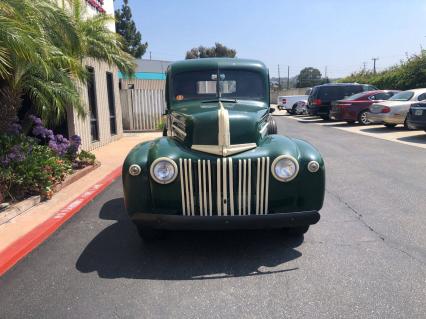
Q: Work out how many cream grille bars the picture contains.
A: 15